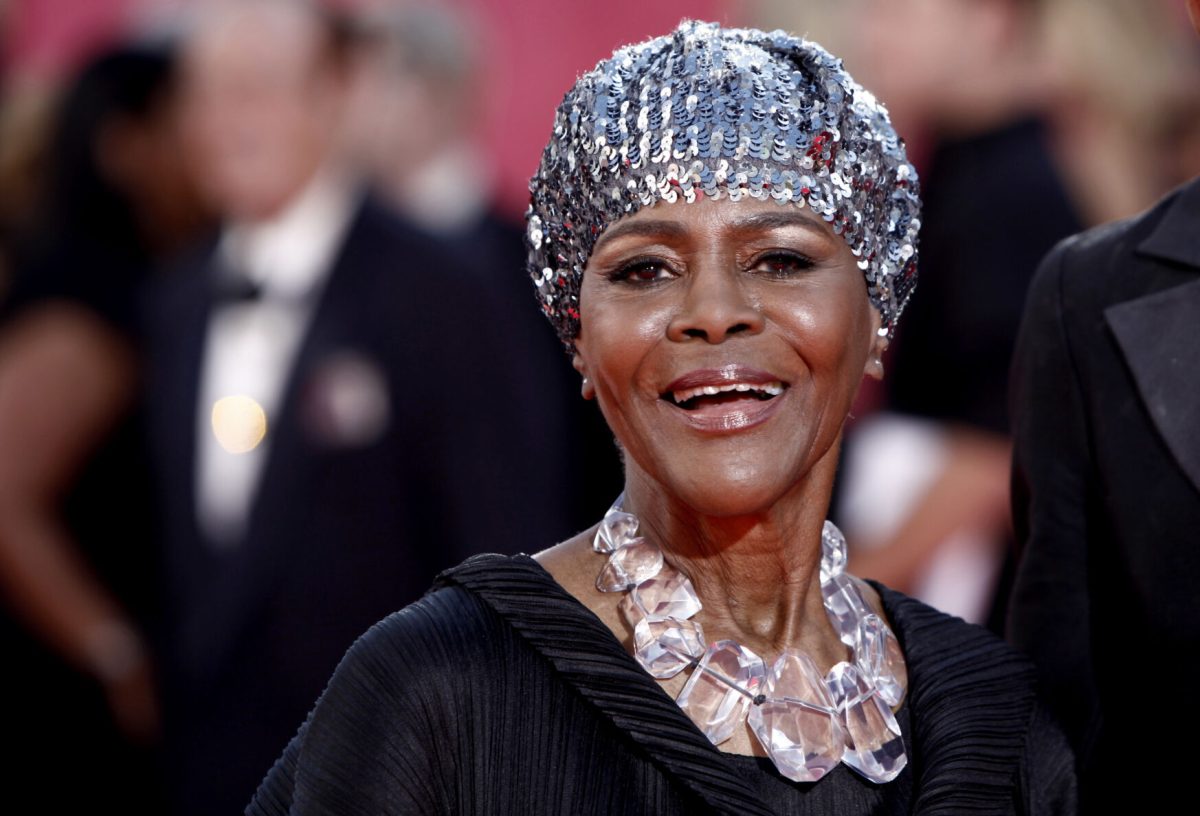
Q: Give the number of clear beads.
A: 11